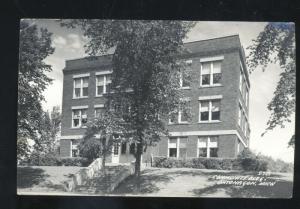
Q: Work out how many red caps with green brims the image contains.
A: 0